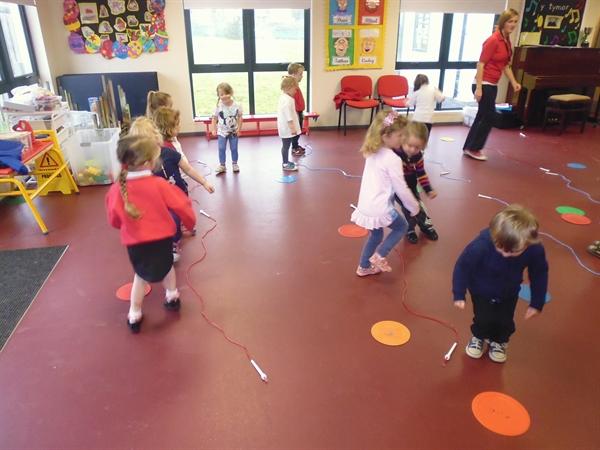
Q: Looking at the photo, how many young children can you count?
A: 11